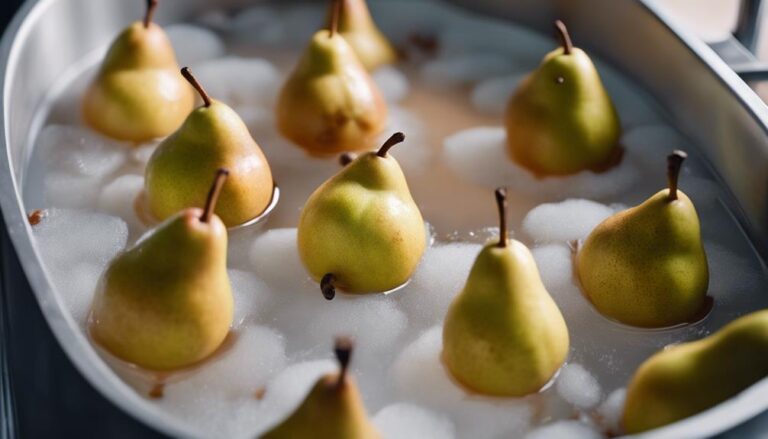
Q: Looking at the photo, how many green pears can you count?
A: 11